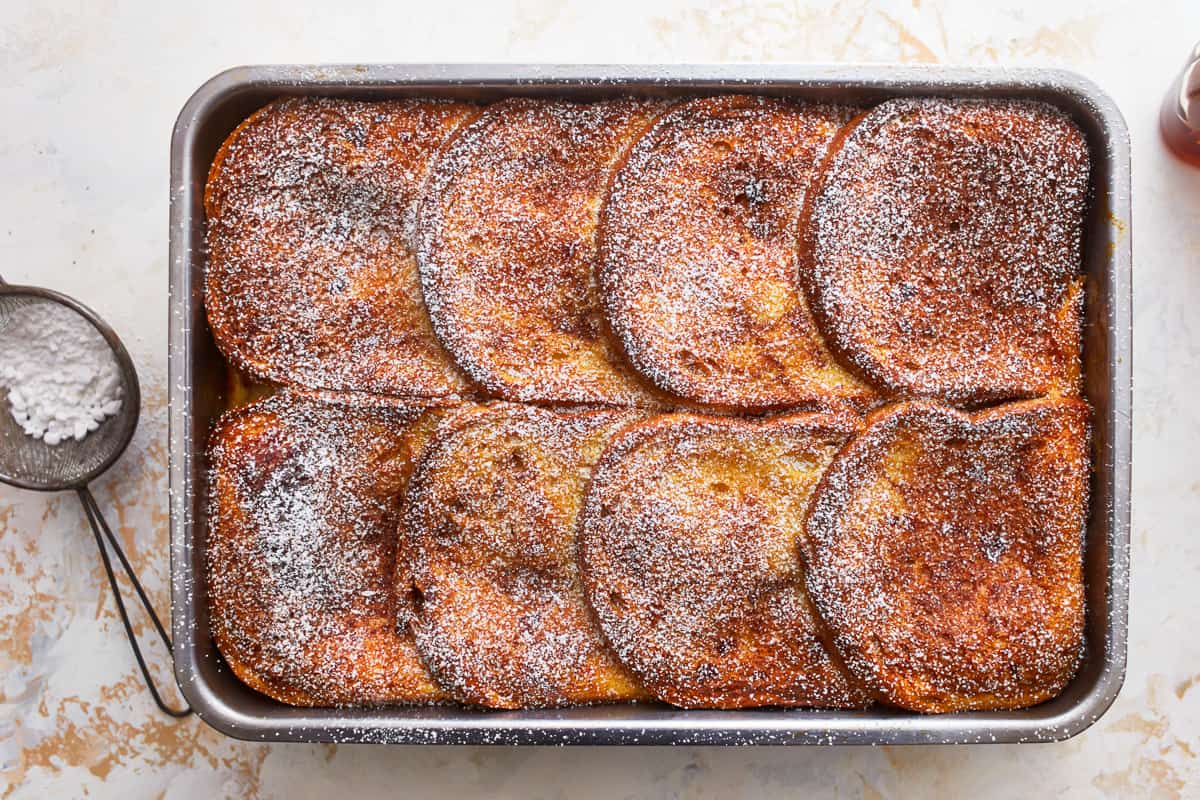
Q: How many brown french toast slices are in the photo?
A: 8